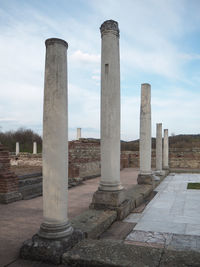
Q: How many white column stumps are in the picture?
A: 8